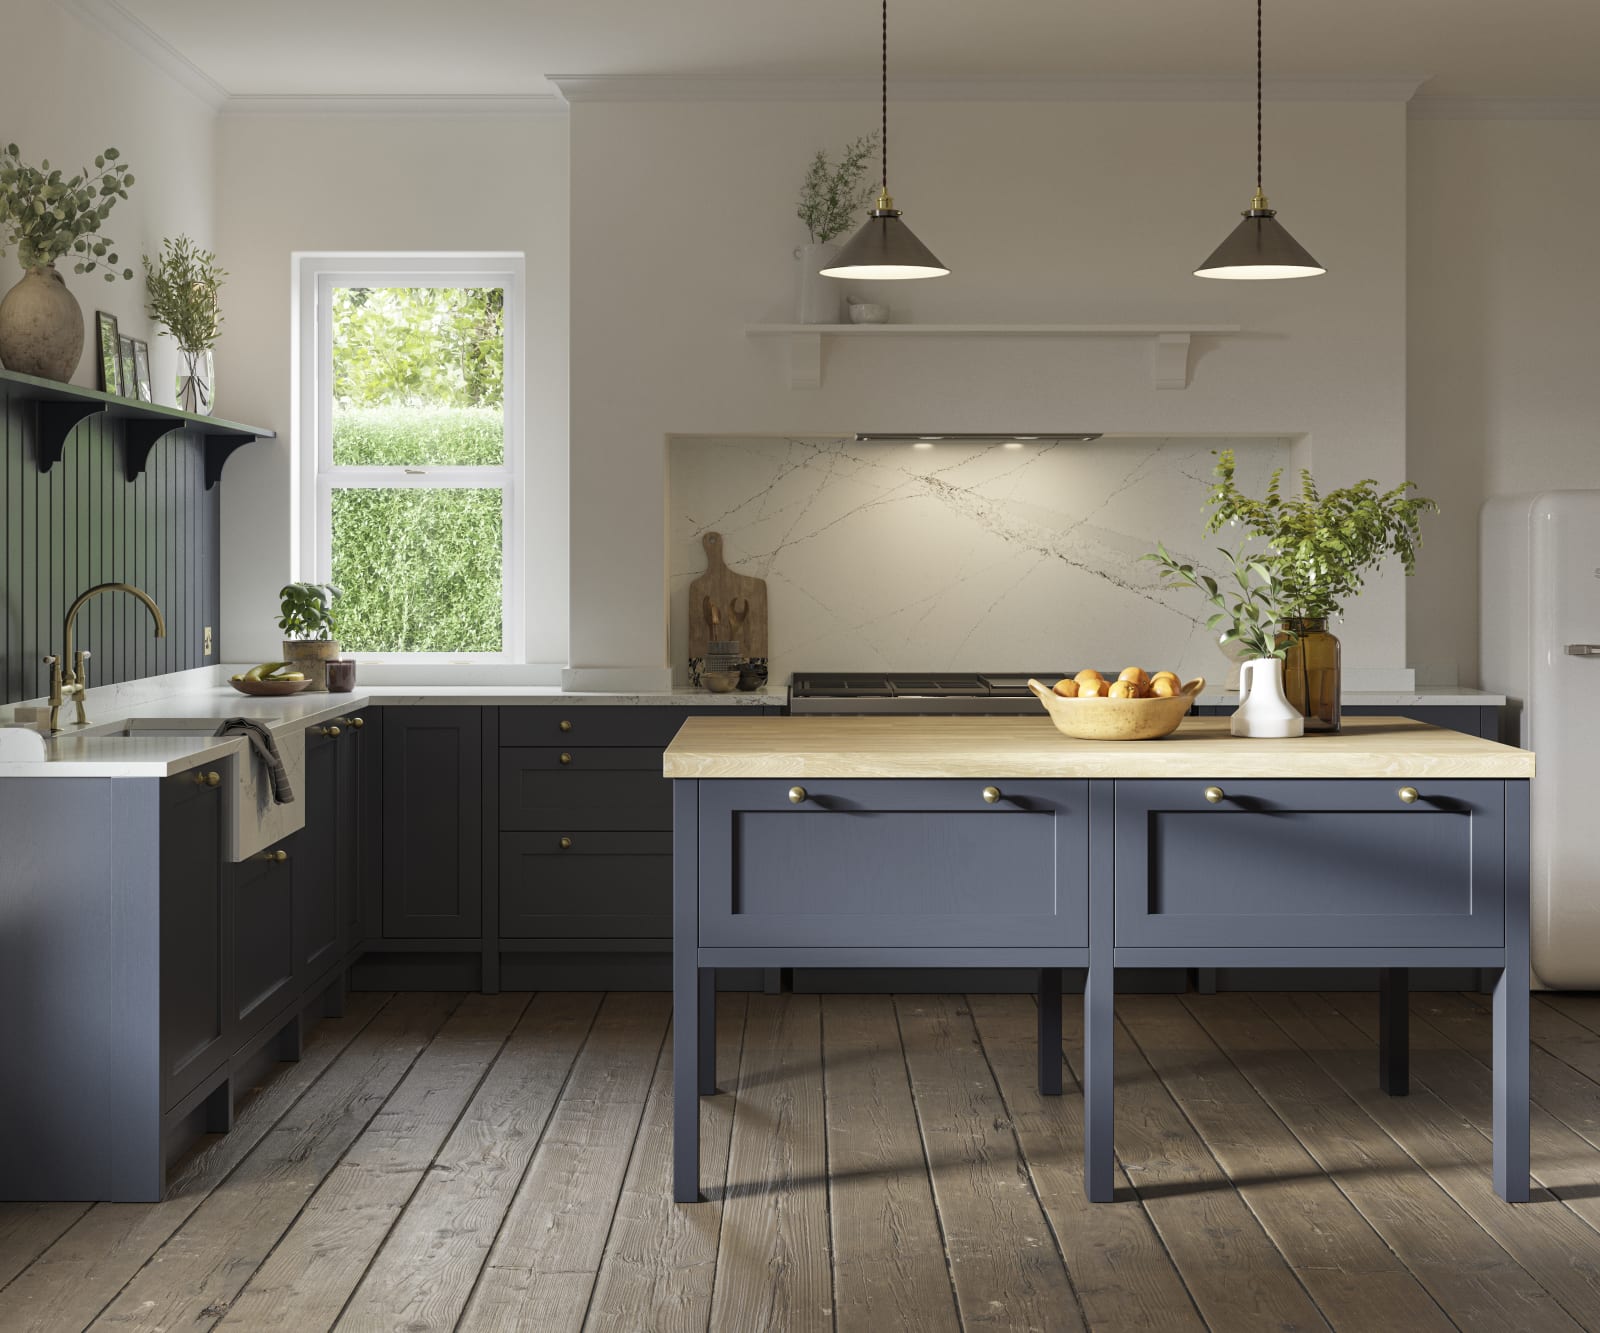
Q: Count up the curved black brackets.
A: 3